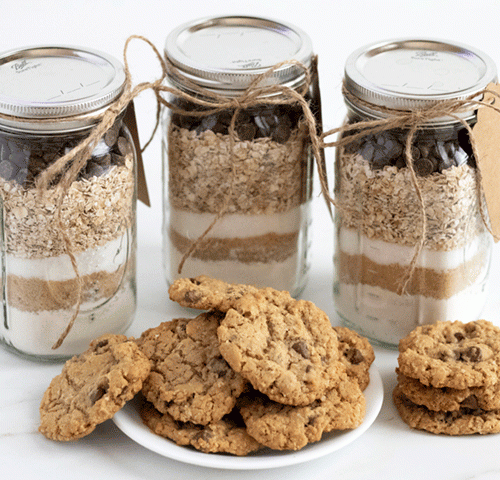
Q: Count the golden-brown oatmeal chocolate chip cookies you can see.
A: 10